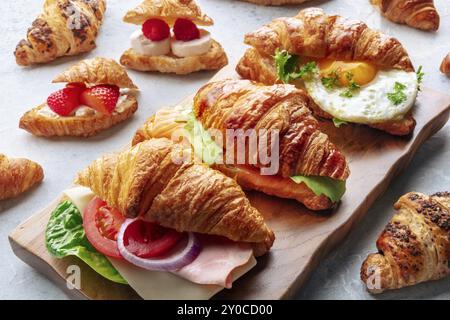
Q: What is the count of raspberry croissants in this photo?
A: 1